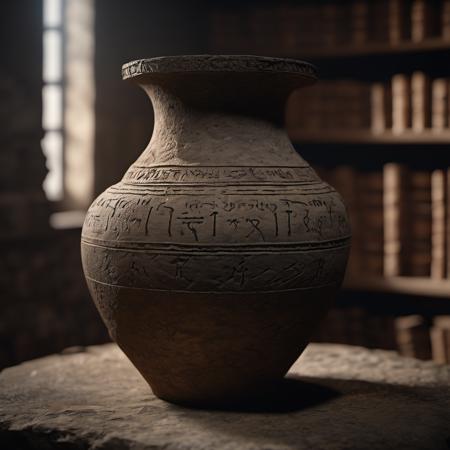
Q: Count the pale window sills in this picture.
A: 1